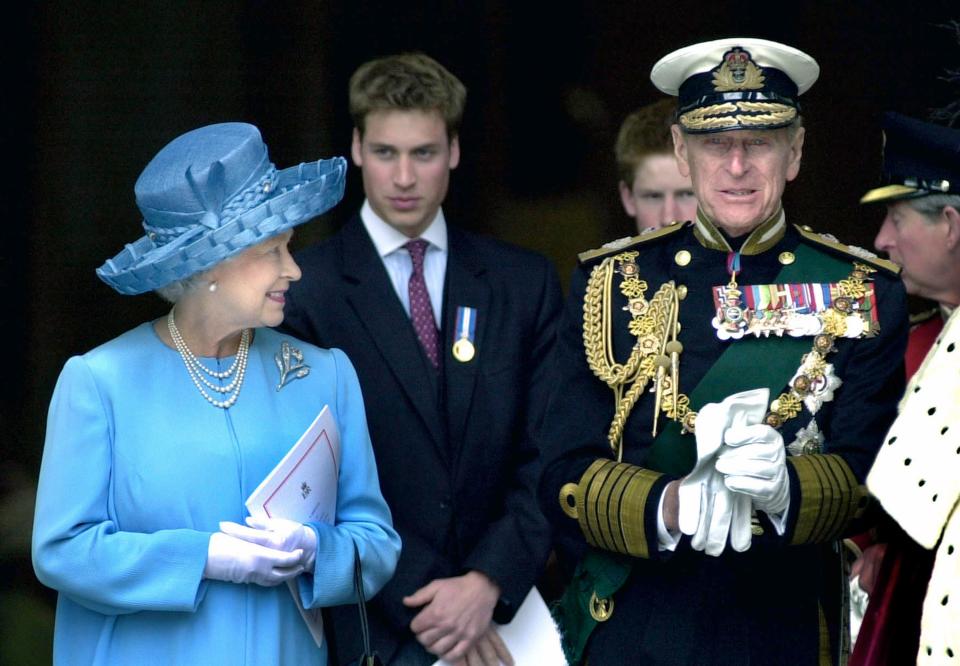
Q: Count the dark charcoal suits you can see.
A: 1